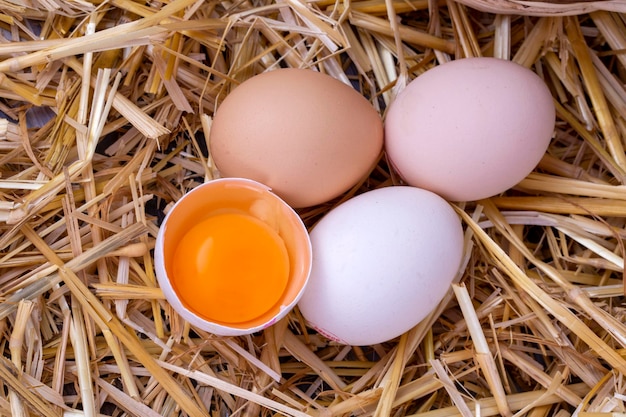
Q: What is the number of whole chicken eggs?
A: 3